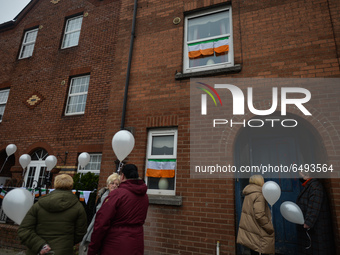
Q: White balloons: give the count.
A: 8